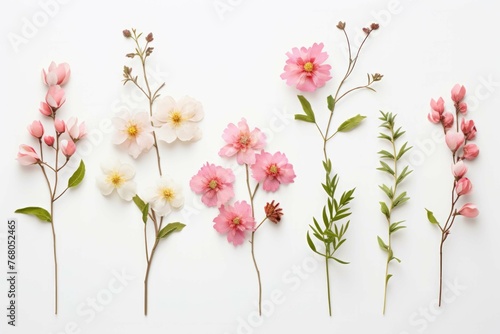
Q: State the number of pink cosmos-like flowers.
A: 5